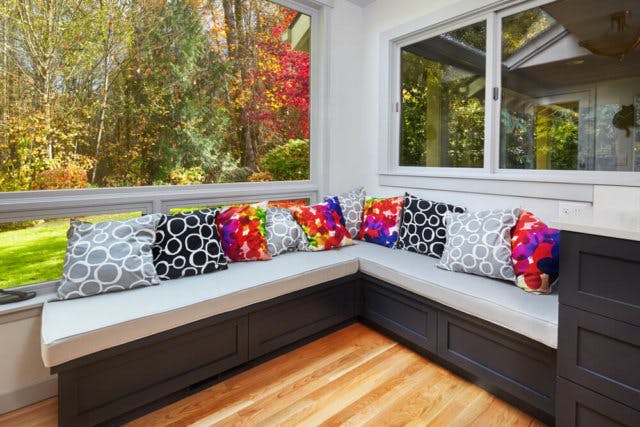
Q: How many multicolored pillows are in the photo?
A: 4